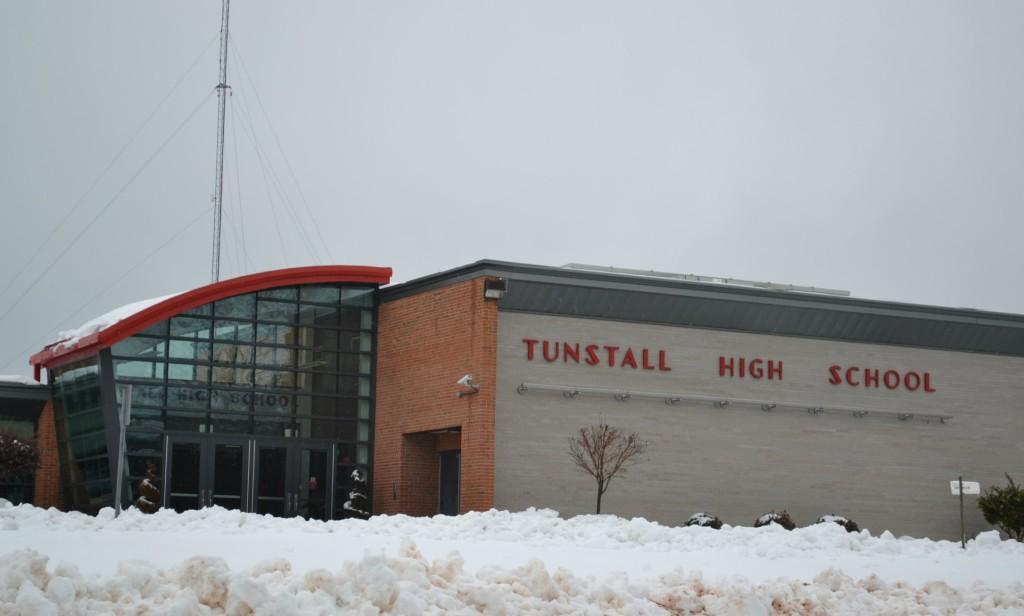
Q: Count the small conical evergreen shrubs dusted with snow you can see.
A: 2